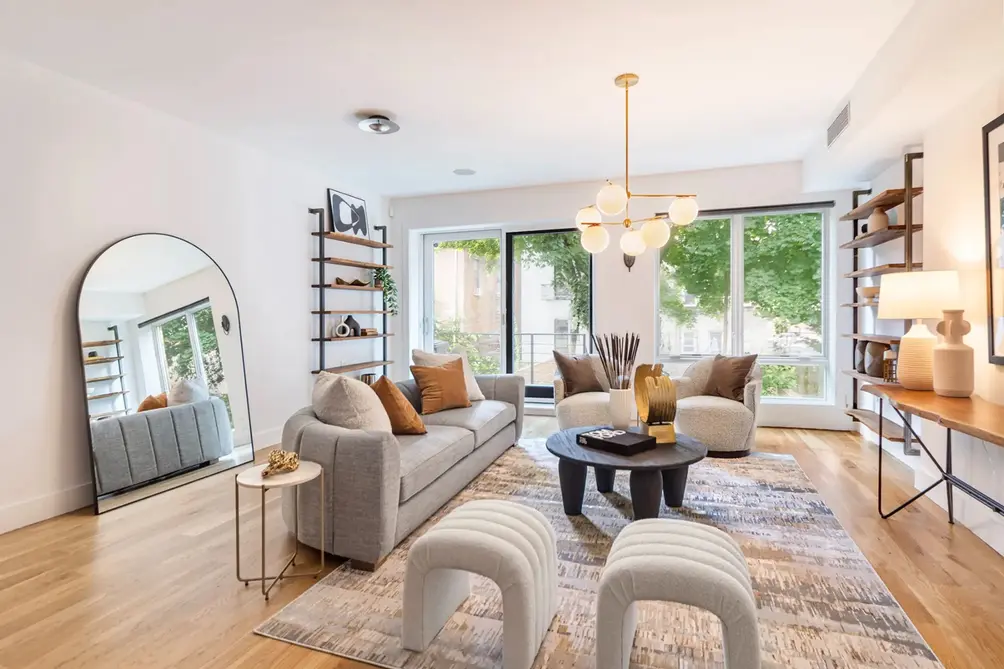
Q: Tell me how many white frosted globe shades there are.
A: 6